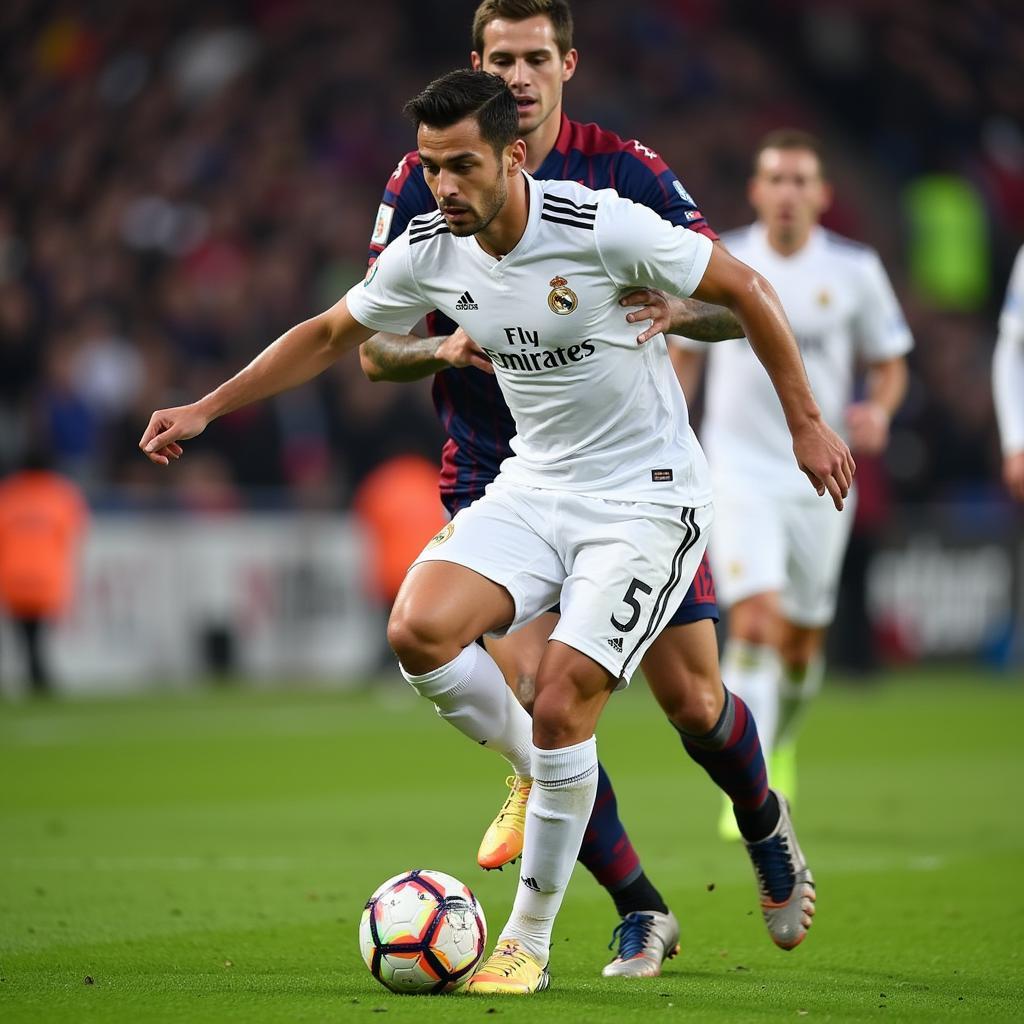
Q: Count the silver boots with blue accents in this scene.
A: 2